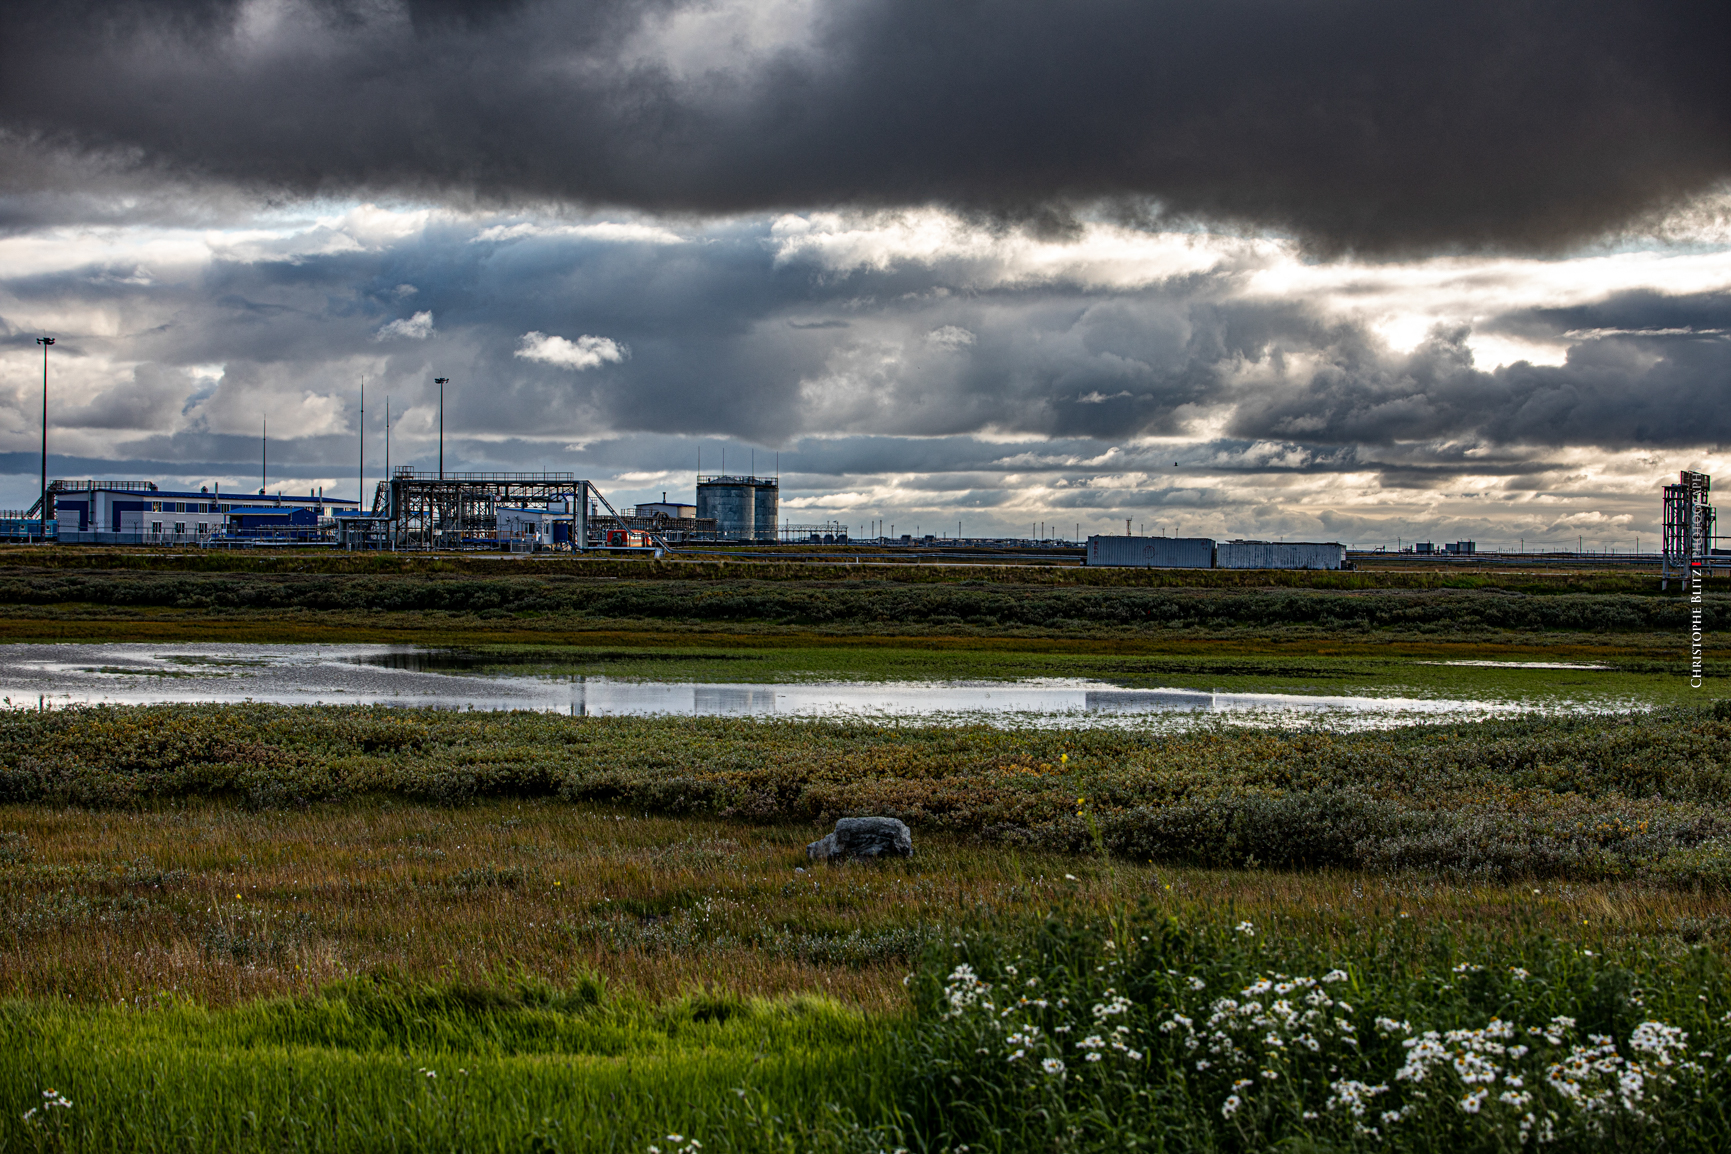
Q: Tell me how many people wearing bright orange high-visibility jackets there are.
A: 0